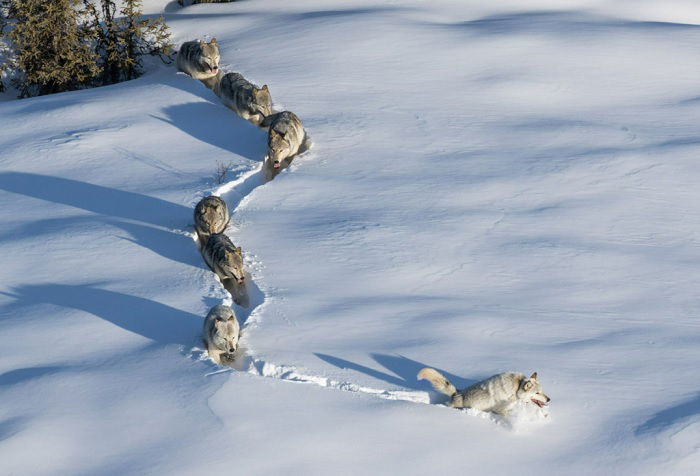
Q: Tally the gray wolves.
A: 7